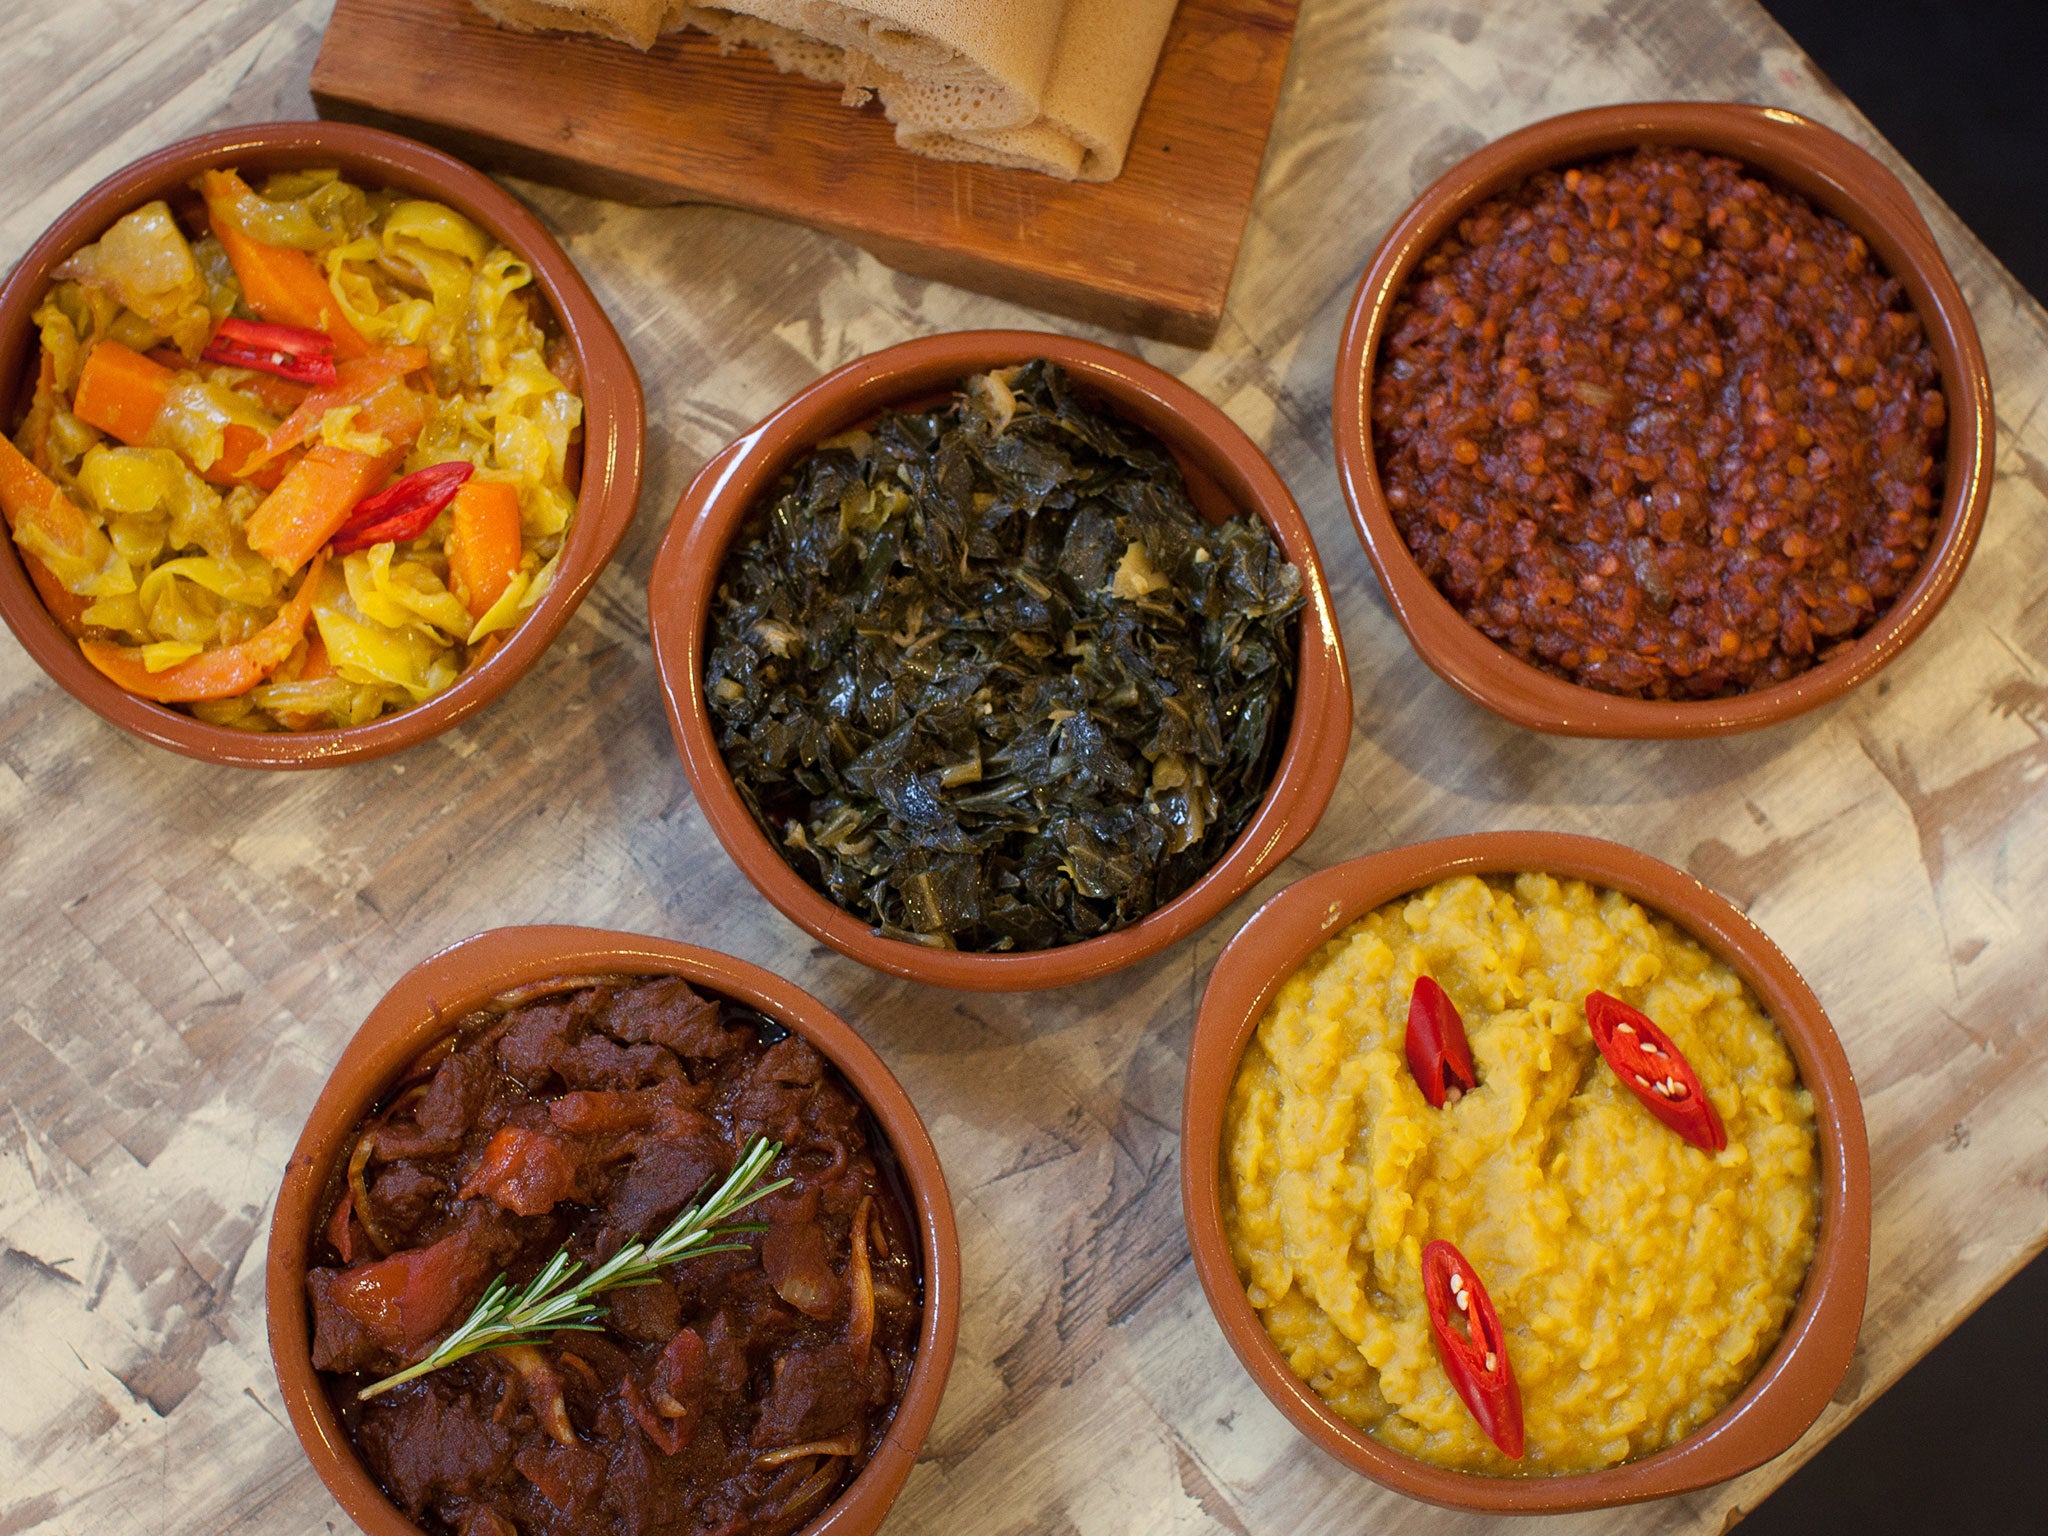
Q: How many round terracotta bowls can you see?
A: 5